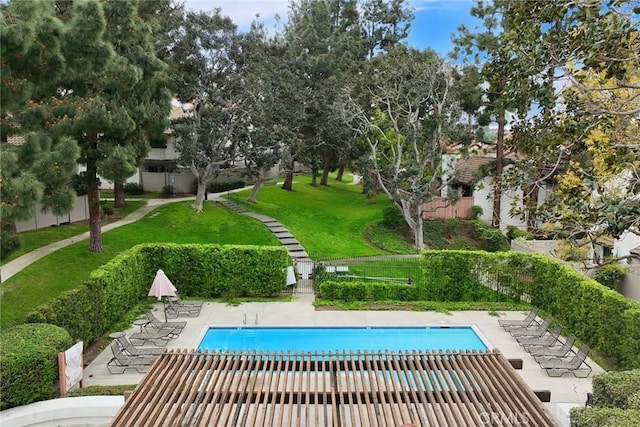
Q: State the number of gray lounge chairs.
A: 11